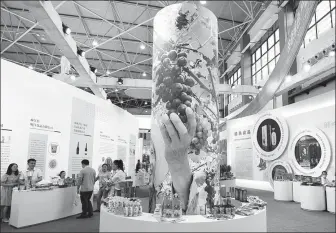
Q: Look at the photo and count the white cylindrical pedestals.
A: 4